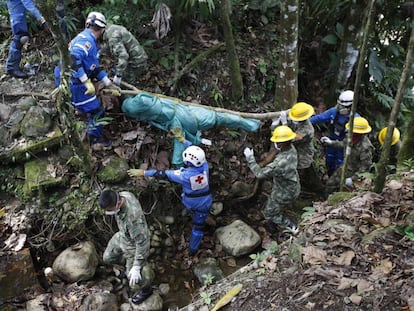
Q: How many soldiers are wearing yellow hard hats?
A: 4